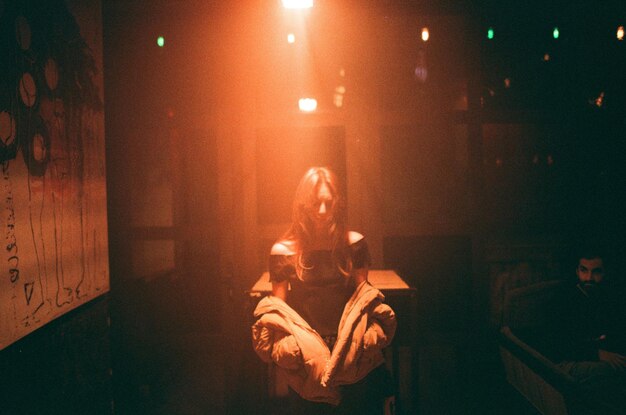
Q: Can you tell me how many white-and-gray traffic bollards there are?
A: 0